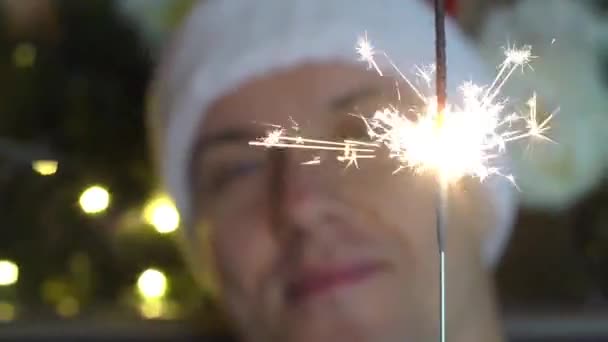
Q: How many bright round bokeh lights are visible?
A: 5